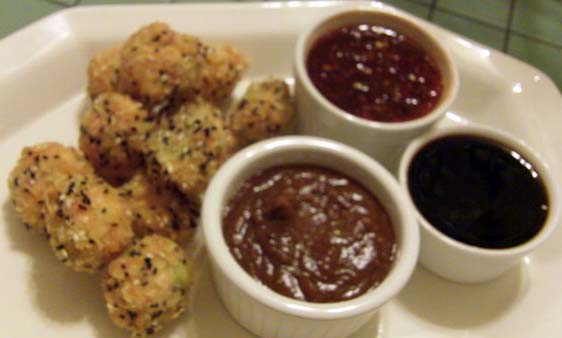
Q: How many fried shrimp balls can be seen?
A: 10